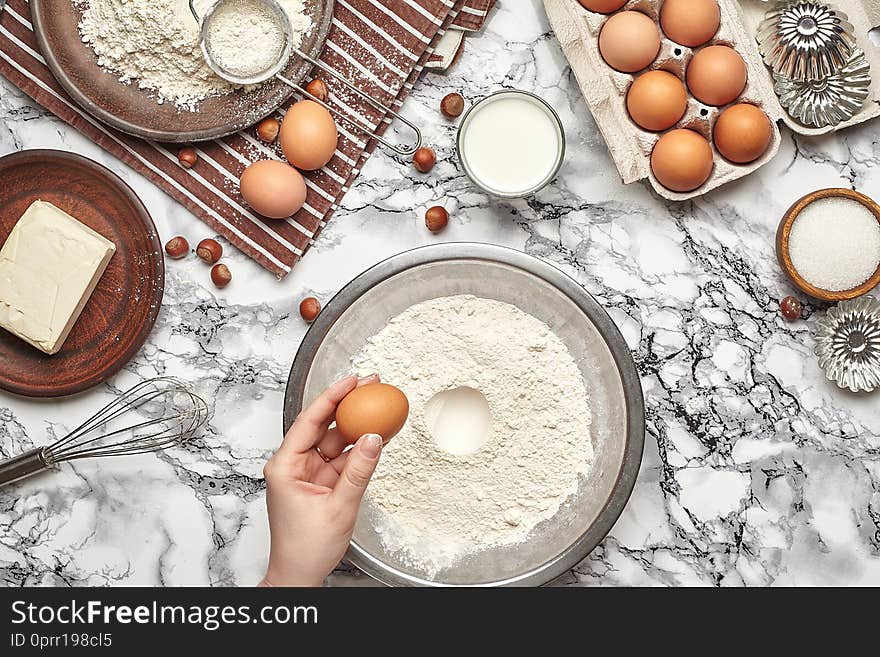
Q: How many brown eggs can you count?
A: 10